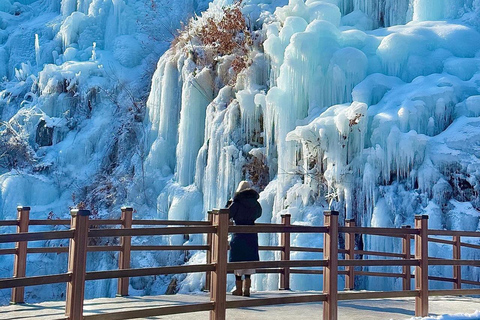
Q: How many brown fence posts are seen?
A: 11